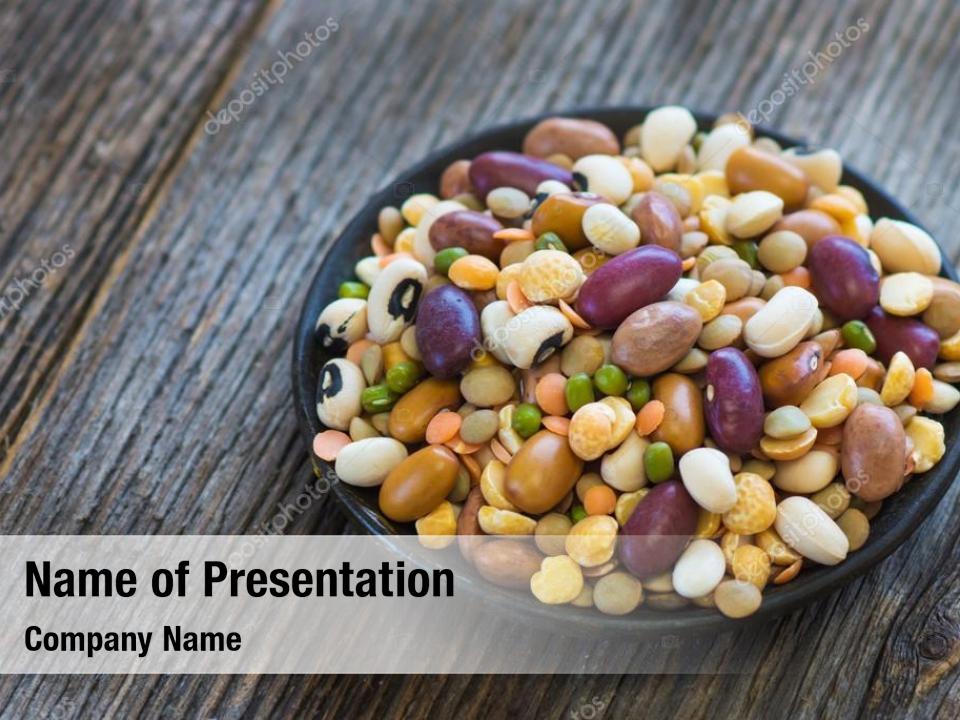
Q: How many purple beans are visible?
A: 7